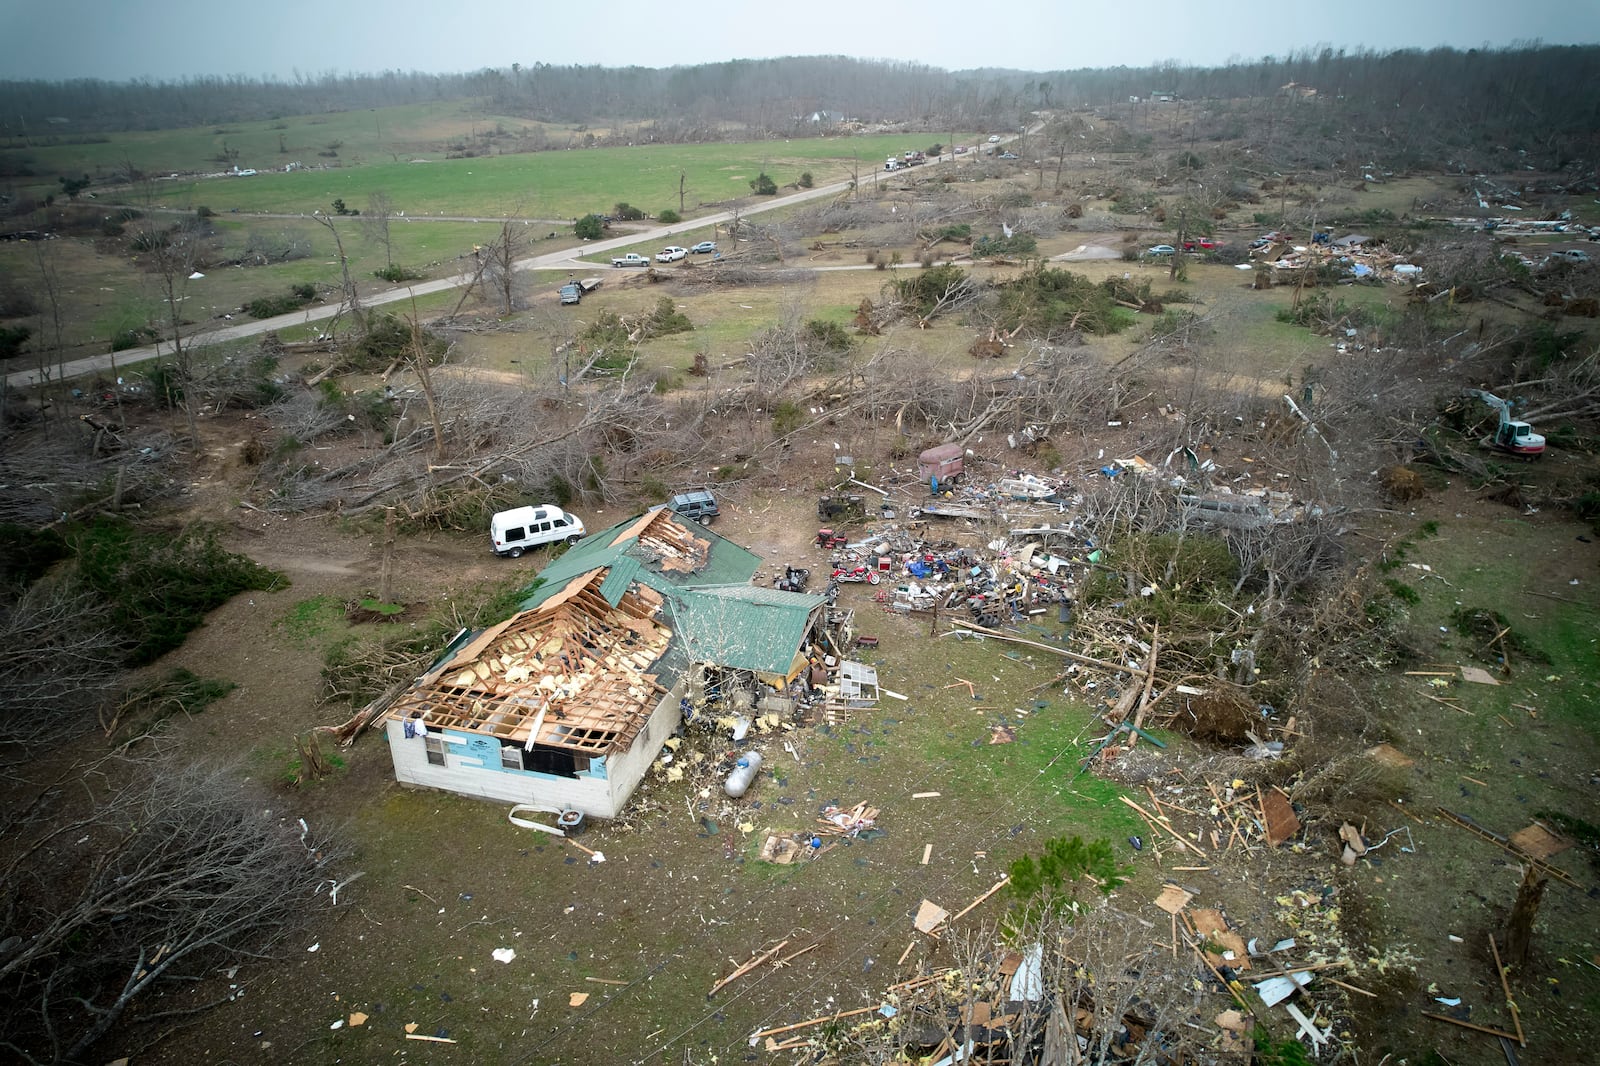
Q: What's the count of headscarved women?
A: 0